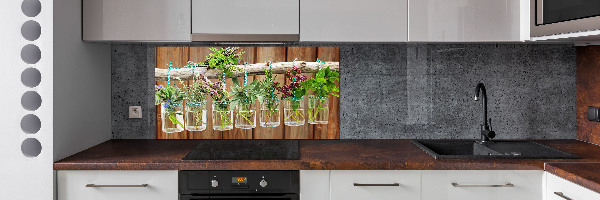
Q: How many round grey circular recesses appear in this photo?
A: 7